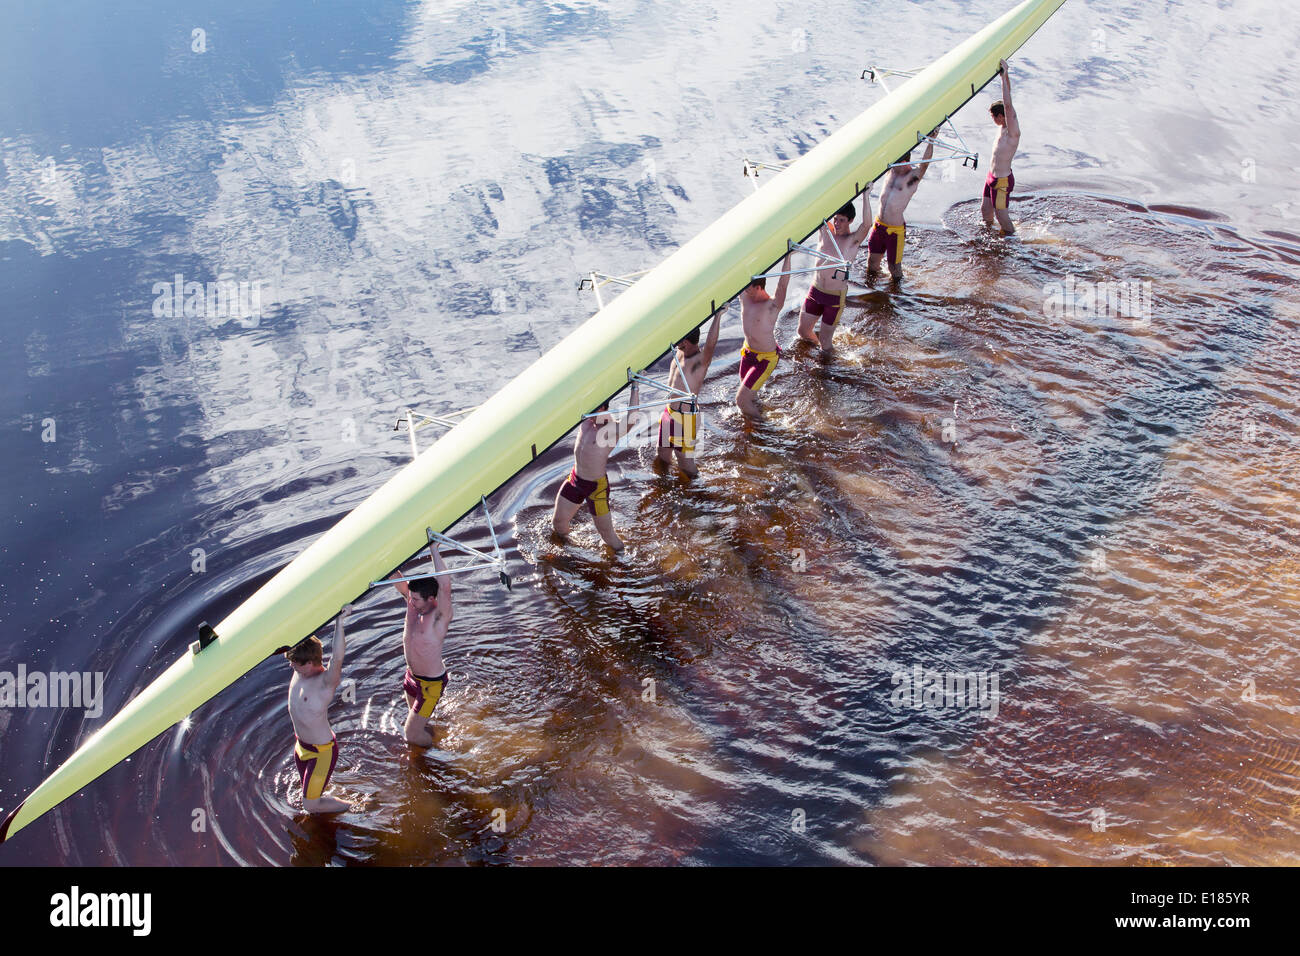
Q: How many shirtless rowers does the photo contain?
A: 8